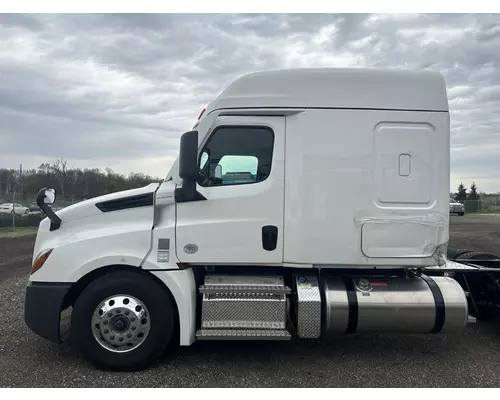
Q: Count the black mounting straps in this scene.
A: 2